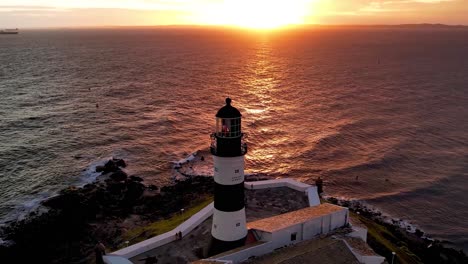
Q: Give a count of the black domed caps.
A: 1